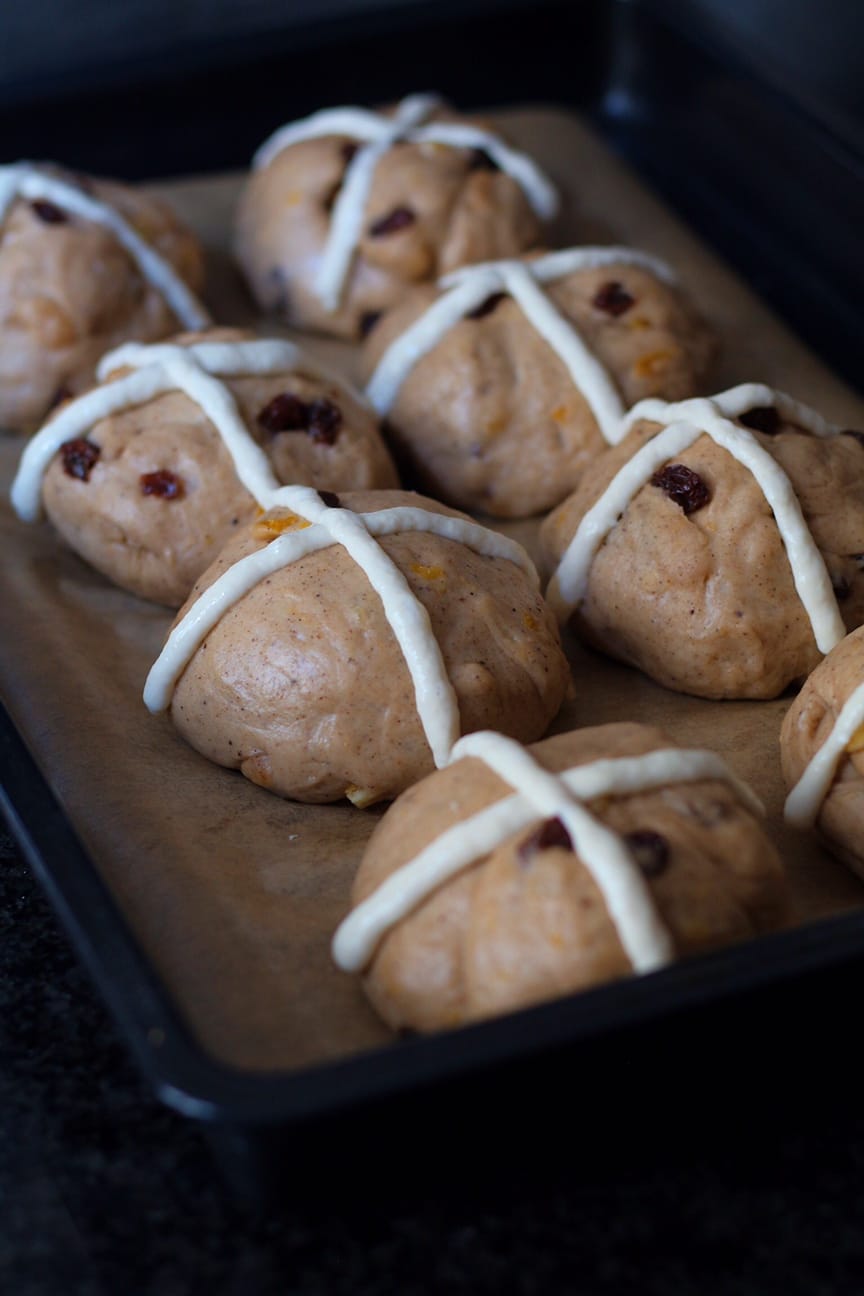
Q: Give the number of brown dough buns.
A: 8